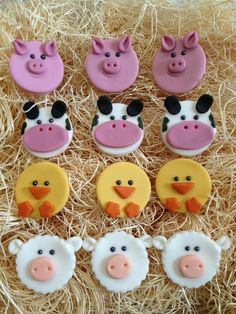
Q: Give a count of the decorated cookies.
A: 12